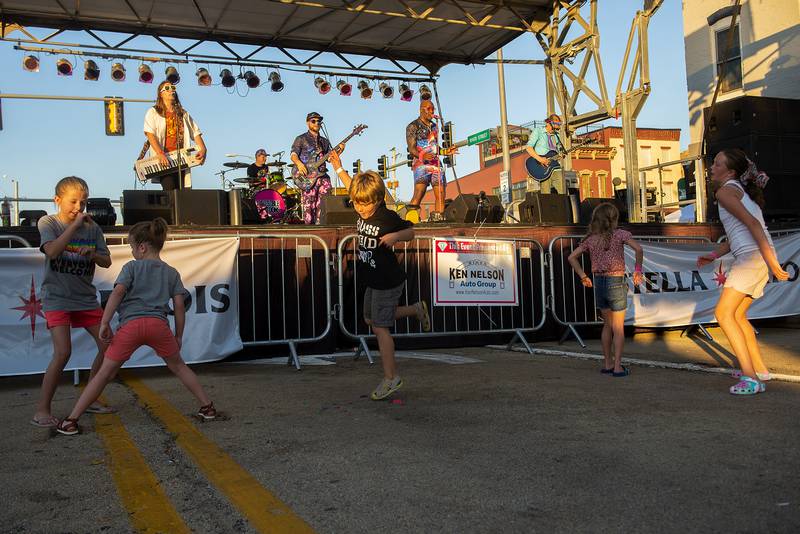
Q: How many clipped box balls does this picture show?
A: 0